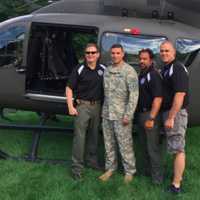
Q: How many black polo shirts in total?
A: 3